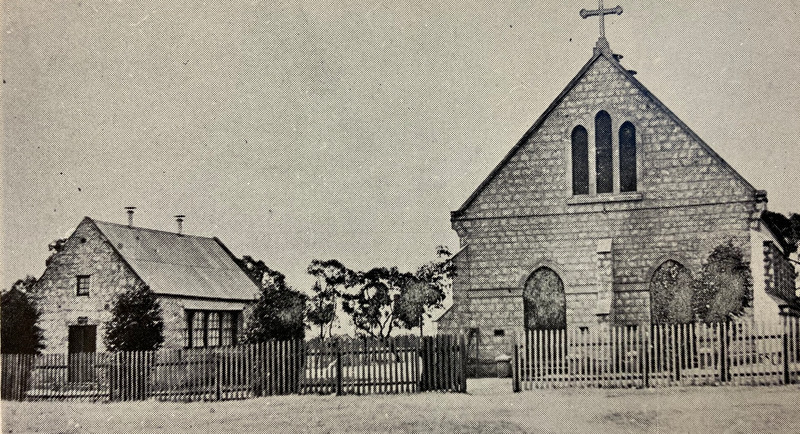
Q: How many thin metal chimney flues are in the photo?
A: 2